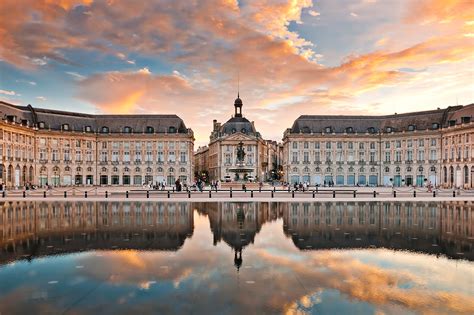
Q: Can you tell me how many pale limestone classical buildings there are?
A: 3